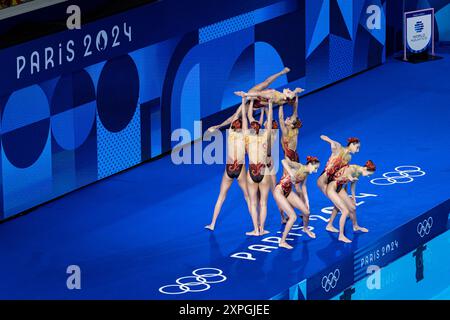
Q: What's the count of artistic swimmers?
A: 8